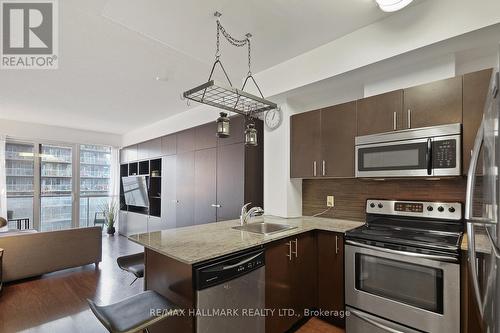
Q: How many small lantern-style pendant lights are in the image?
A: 2